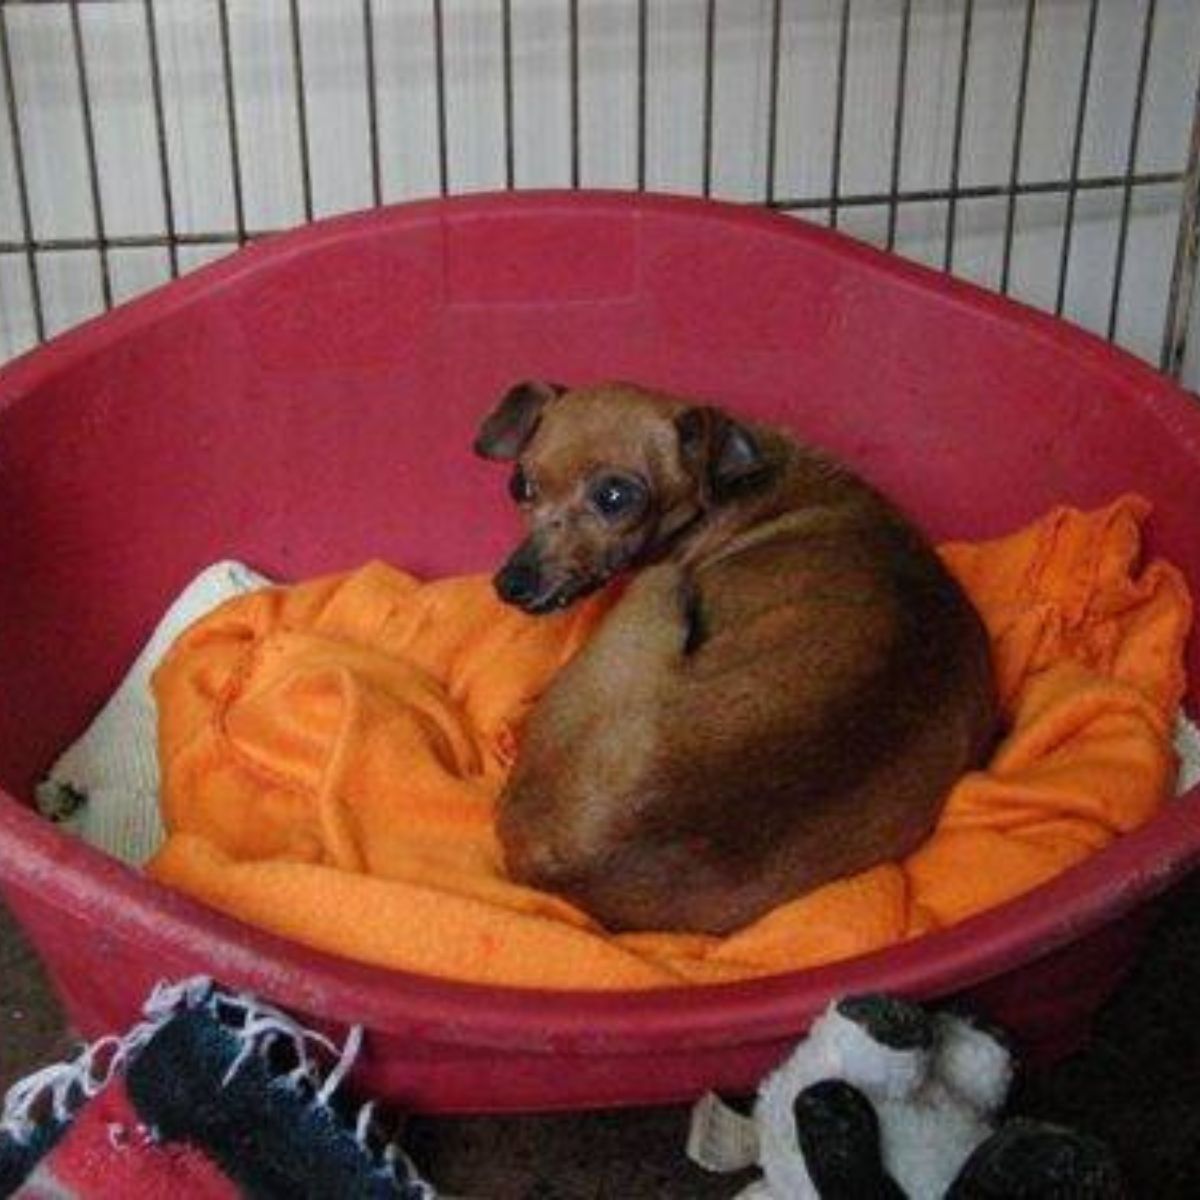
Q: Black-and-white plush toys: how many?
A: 1